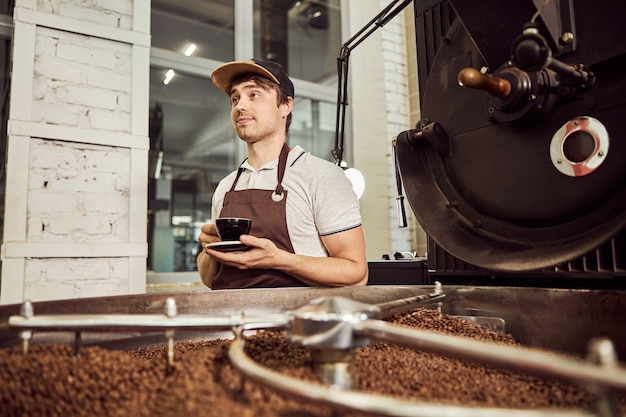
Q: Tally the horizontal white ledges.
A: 3